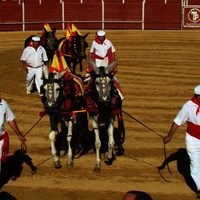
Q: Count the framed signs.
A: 1